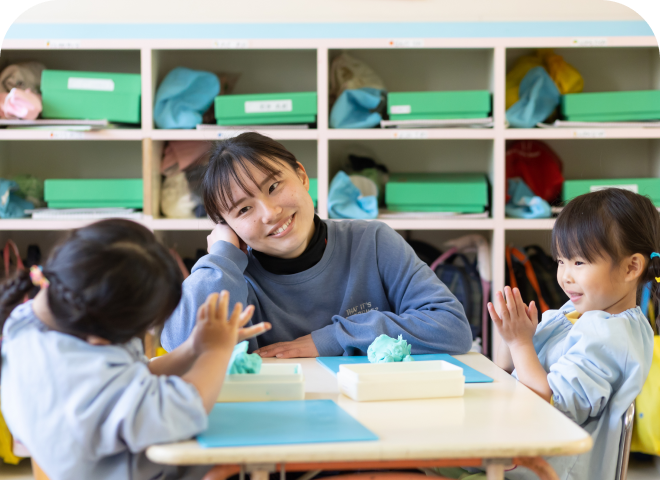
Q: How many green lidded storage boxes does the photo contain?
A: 8